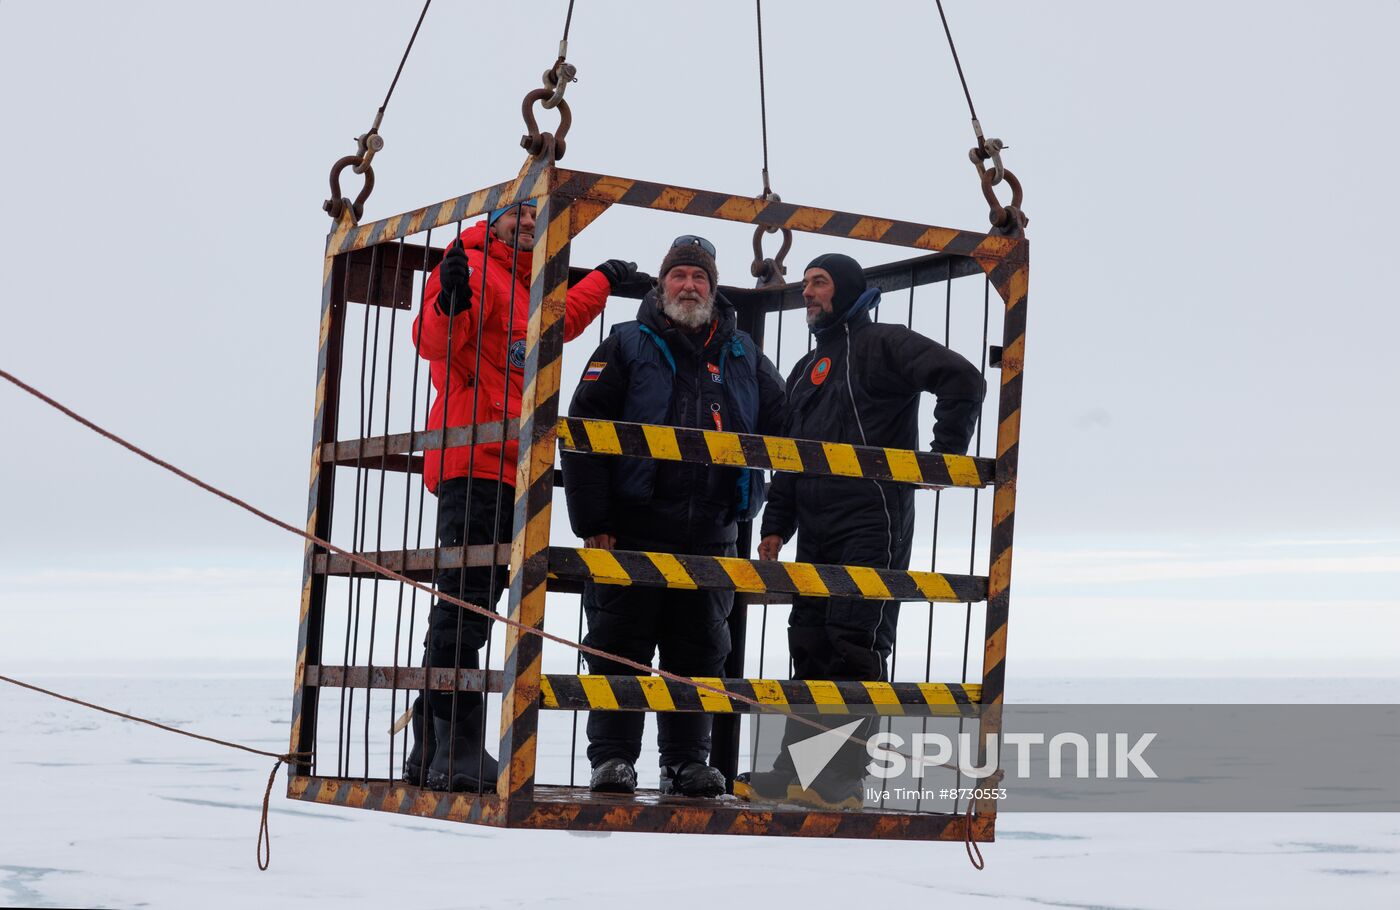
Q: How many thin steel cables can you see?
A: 4